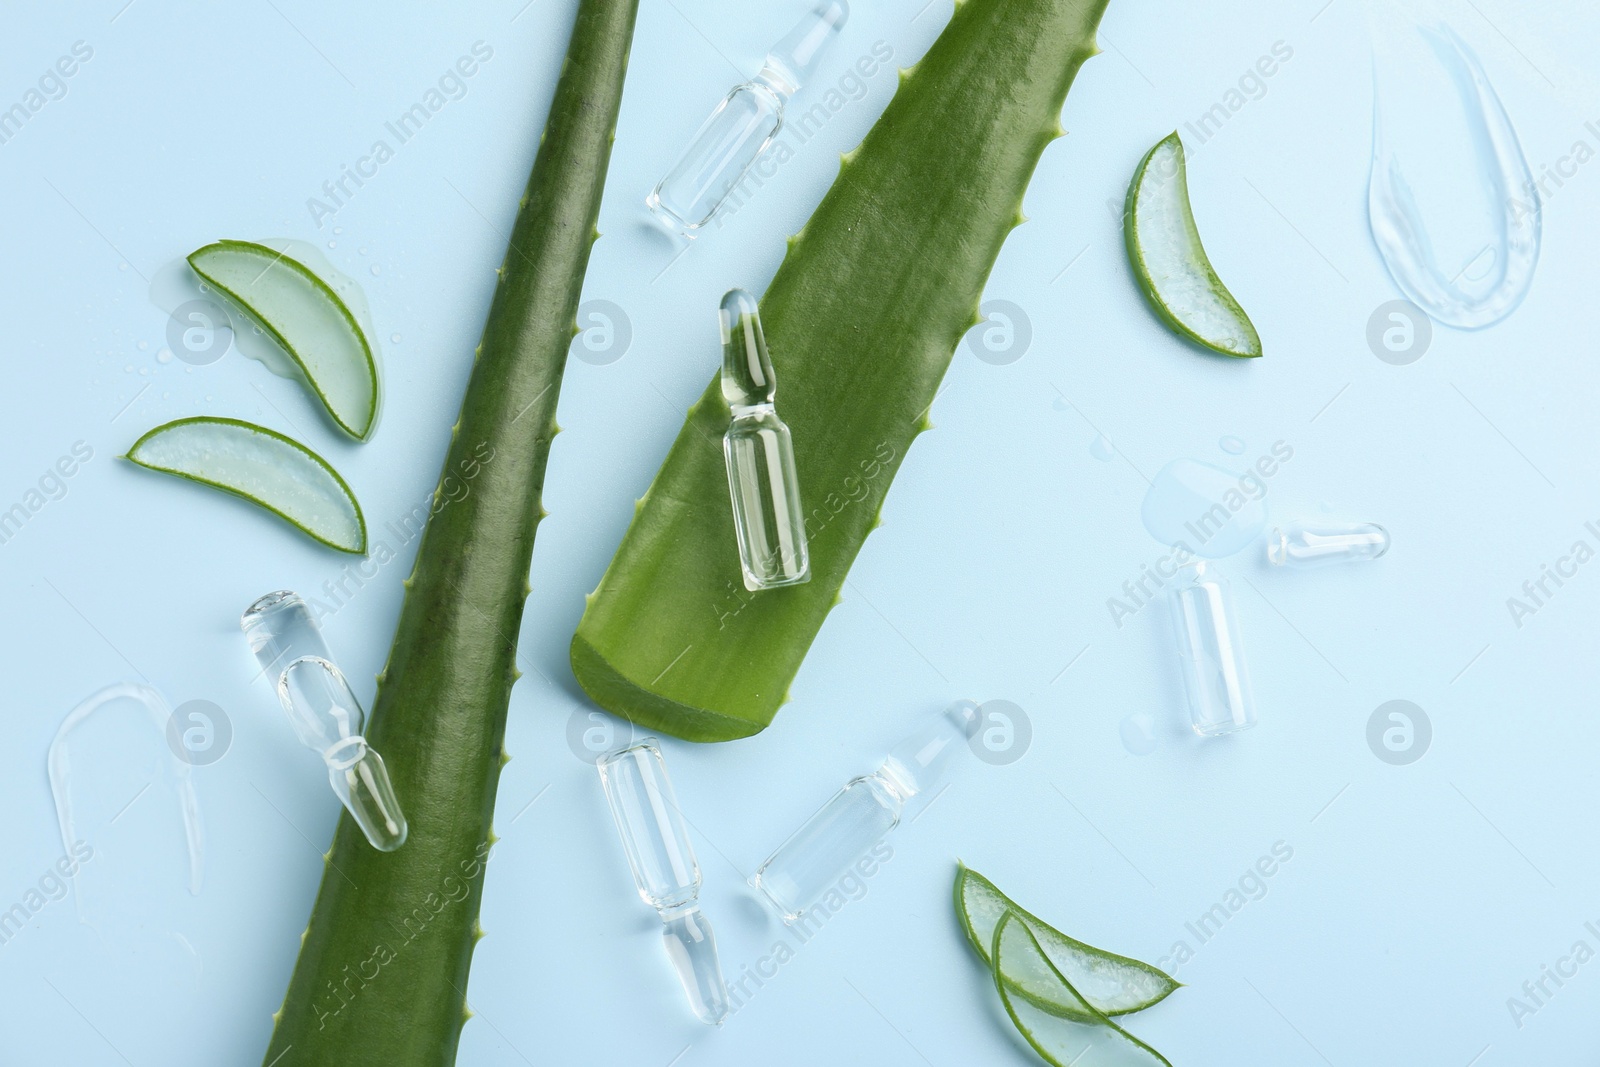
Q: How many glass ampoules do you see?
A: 6